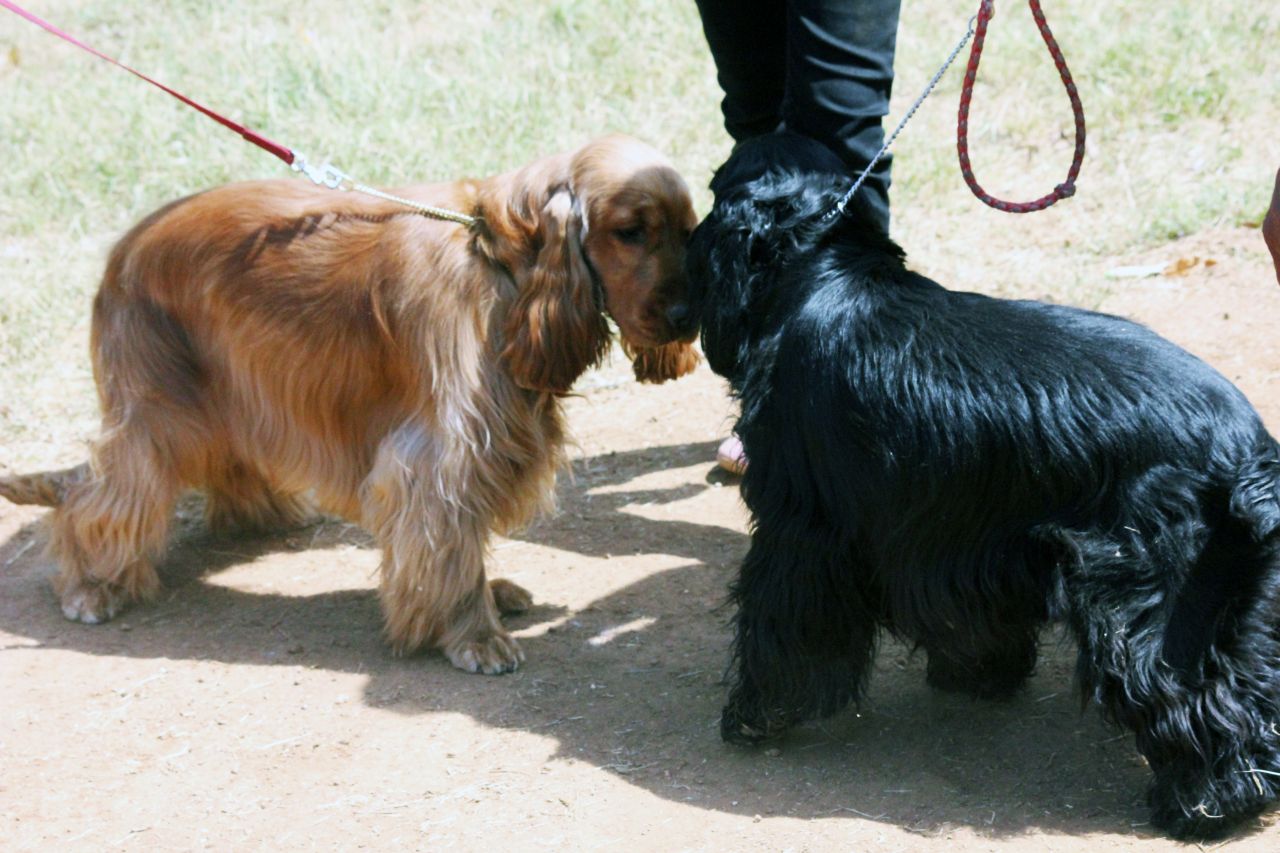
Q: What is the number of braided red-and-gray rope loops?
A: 1